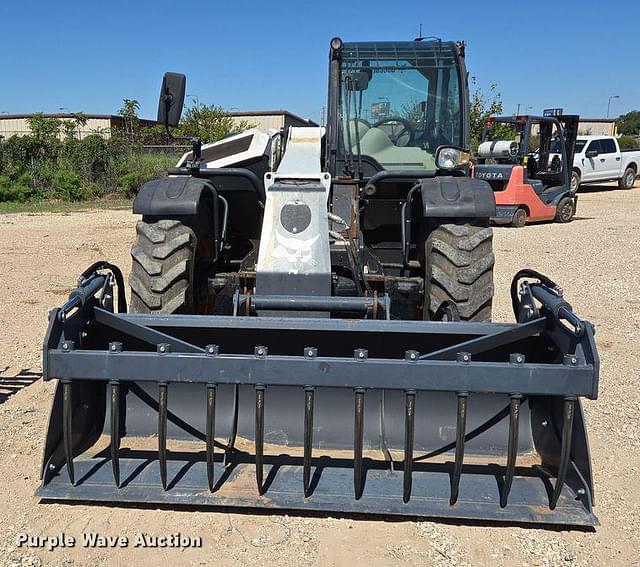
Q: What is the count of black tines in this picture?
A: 11